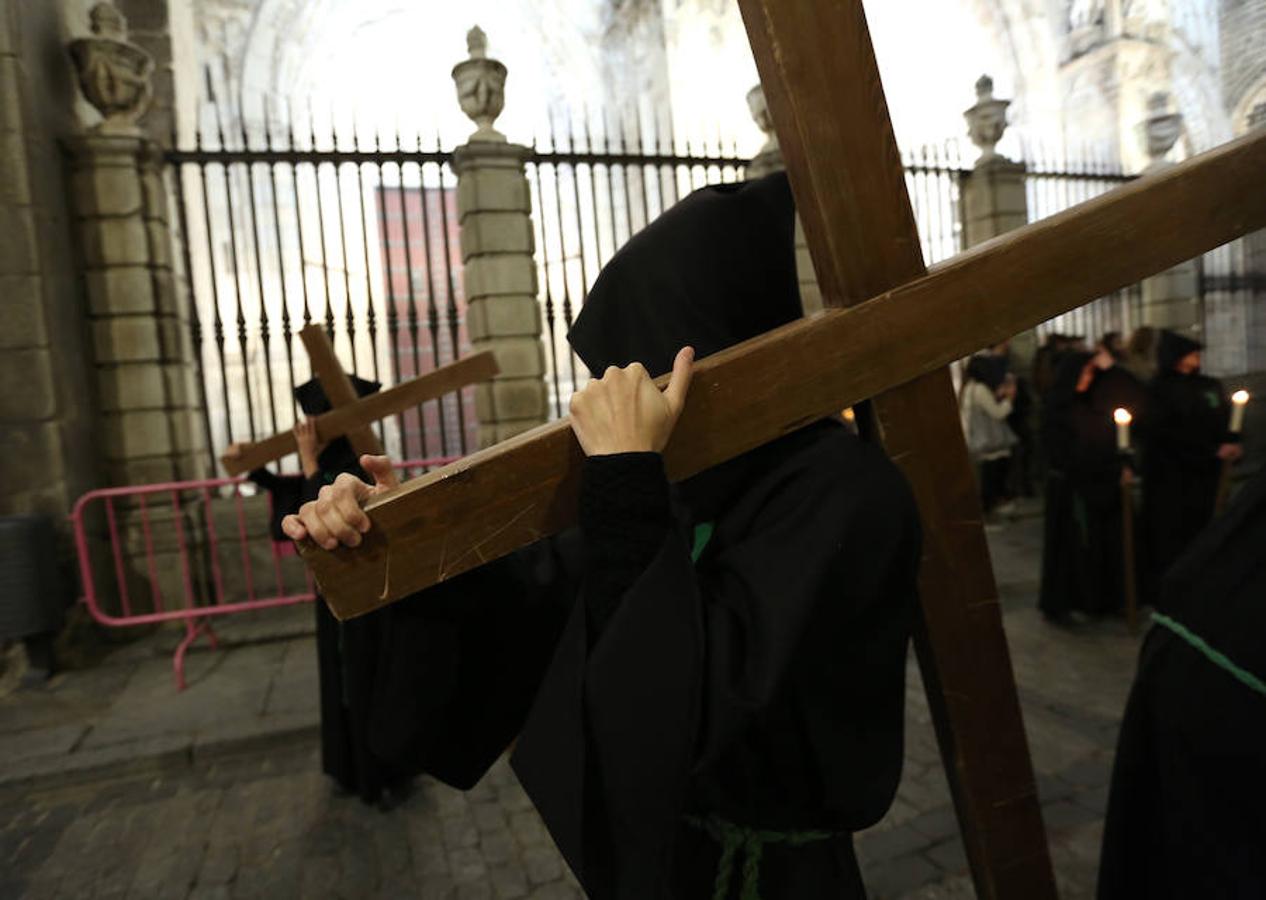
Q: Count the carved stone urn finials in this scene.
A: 5